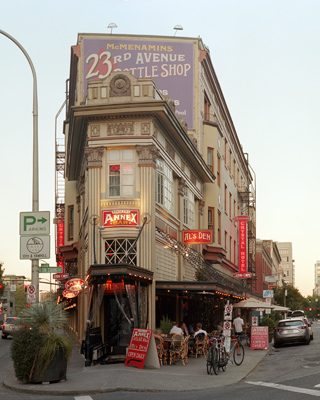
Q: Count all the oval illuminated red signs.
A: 2